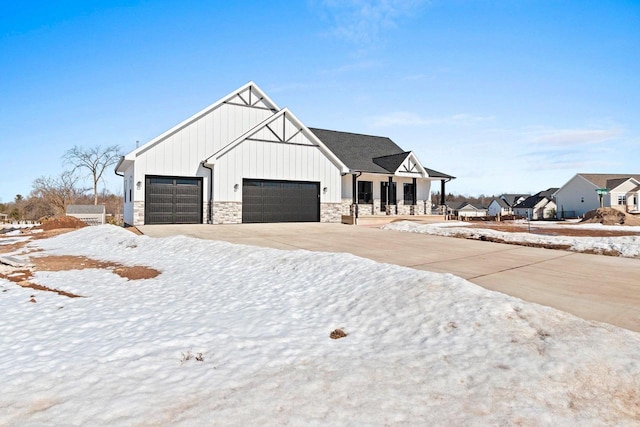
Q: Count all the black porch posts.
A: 4